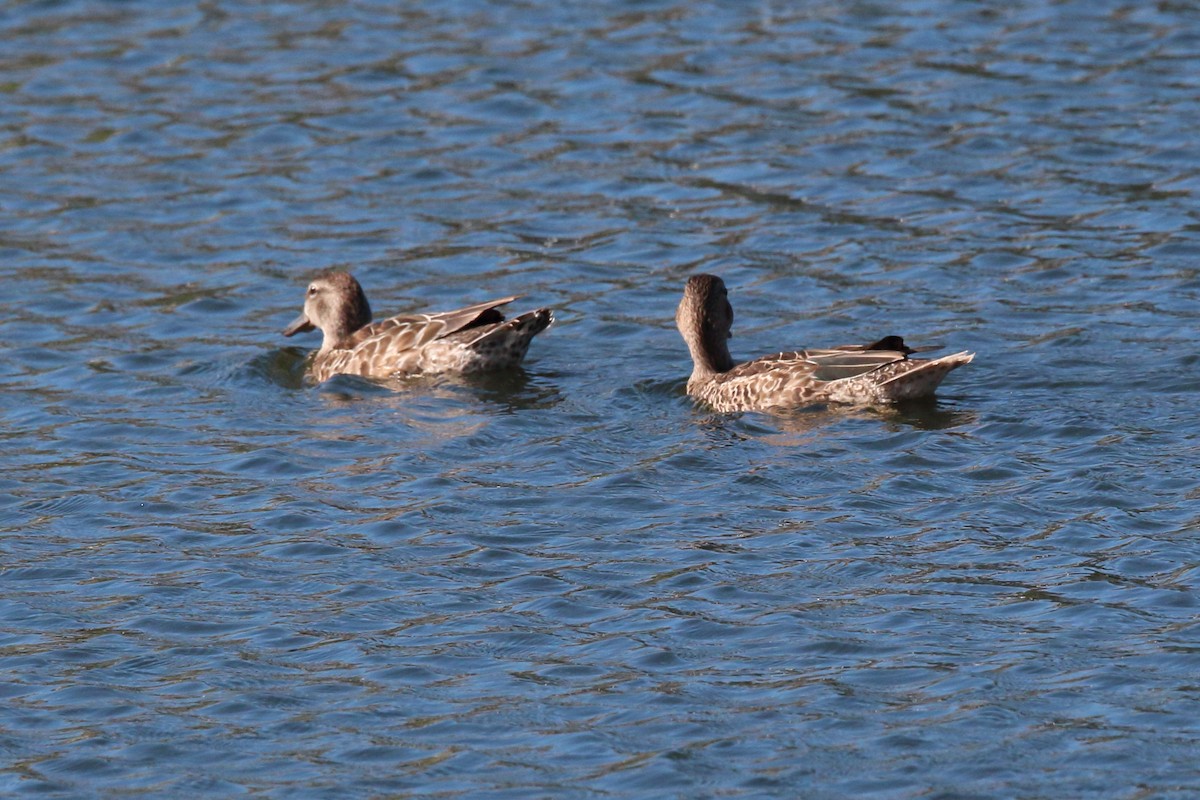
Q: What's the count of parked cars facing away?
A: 0